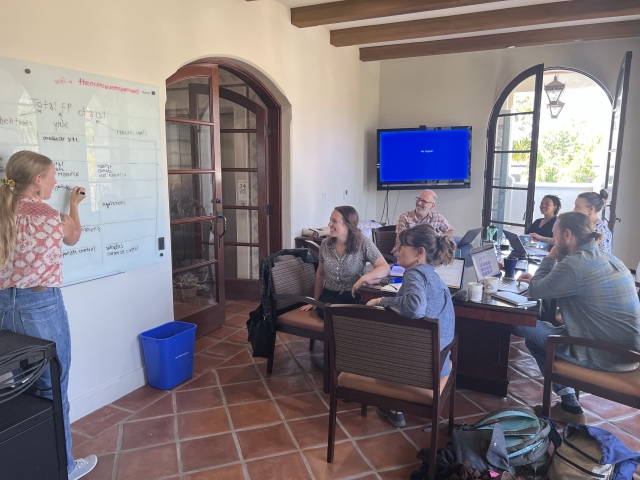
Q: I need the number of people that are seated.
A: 6